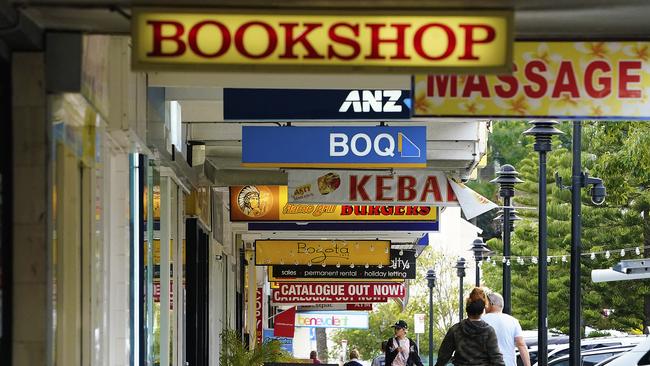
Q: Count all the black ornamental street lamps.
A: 6